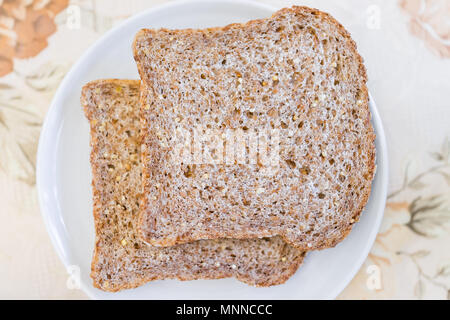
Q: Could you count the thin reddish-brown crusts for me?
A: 2